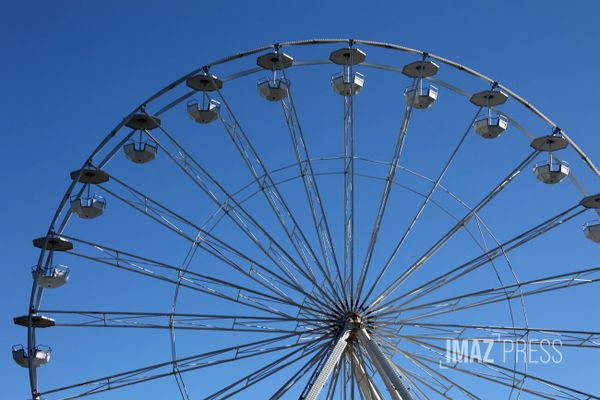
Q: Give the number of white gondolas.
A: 11